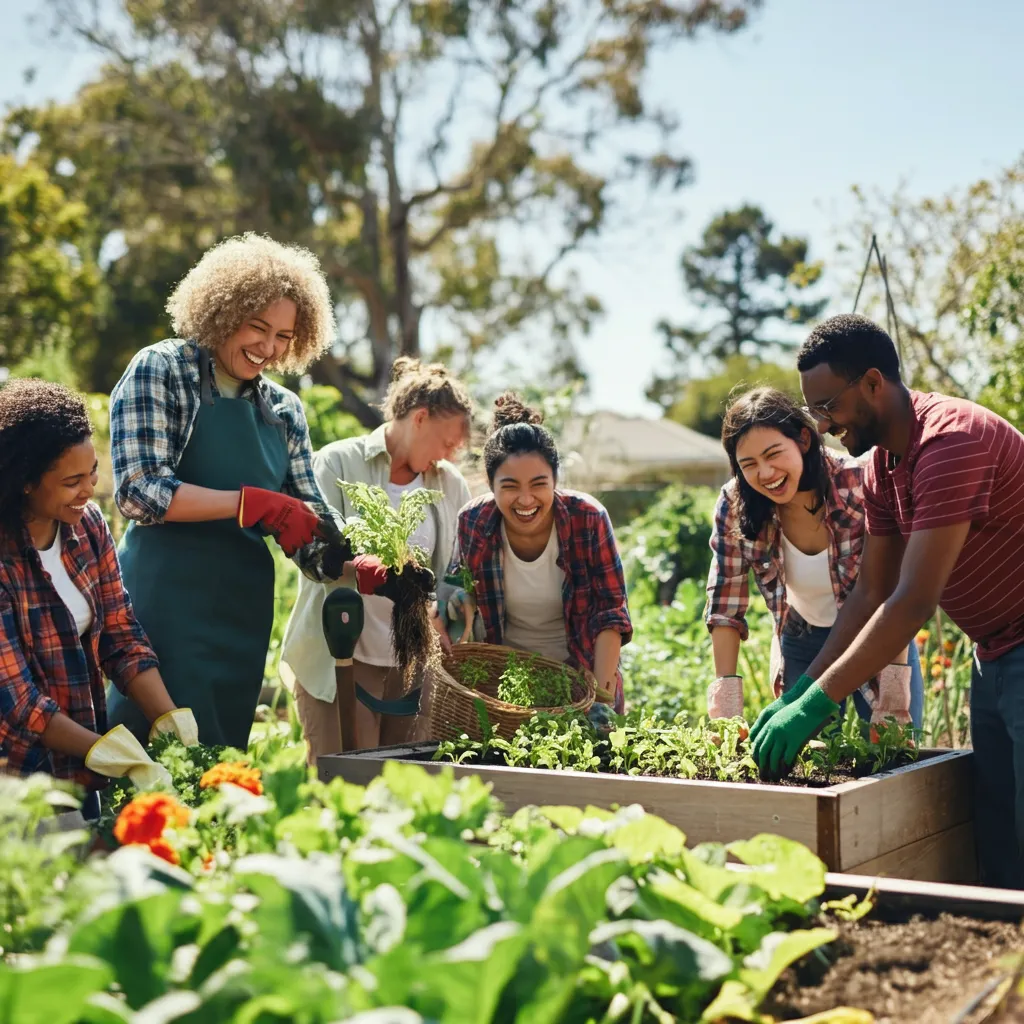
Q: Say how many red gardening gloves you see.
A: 2